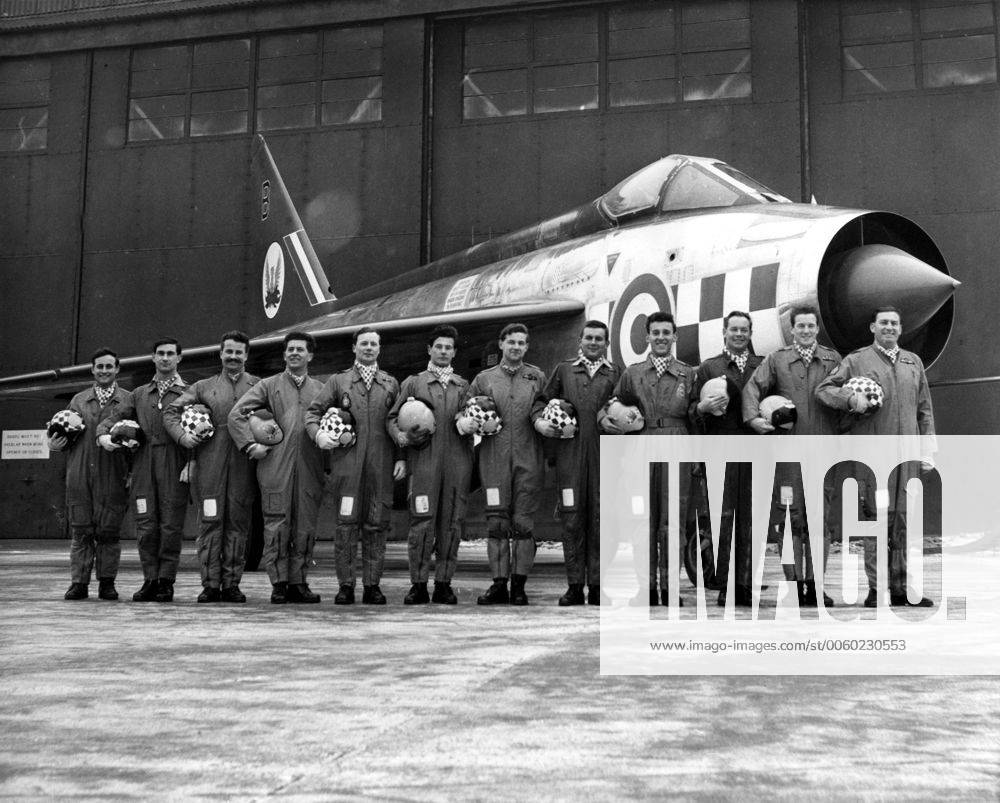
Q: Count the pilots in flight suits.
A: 12